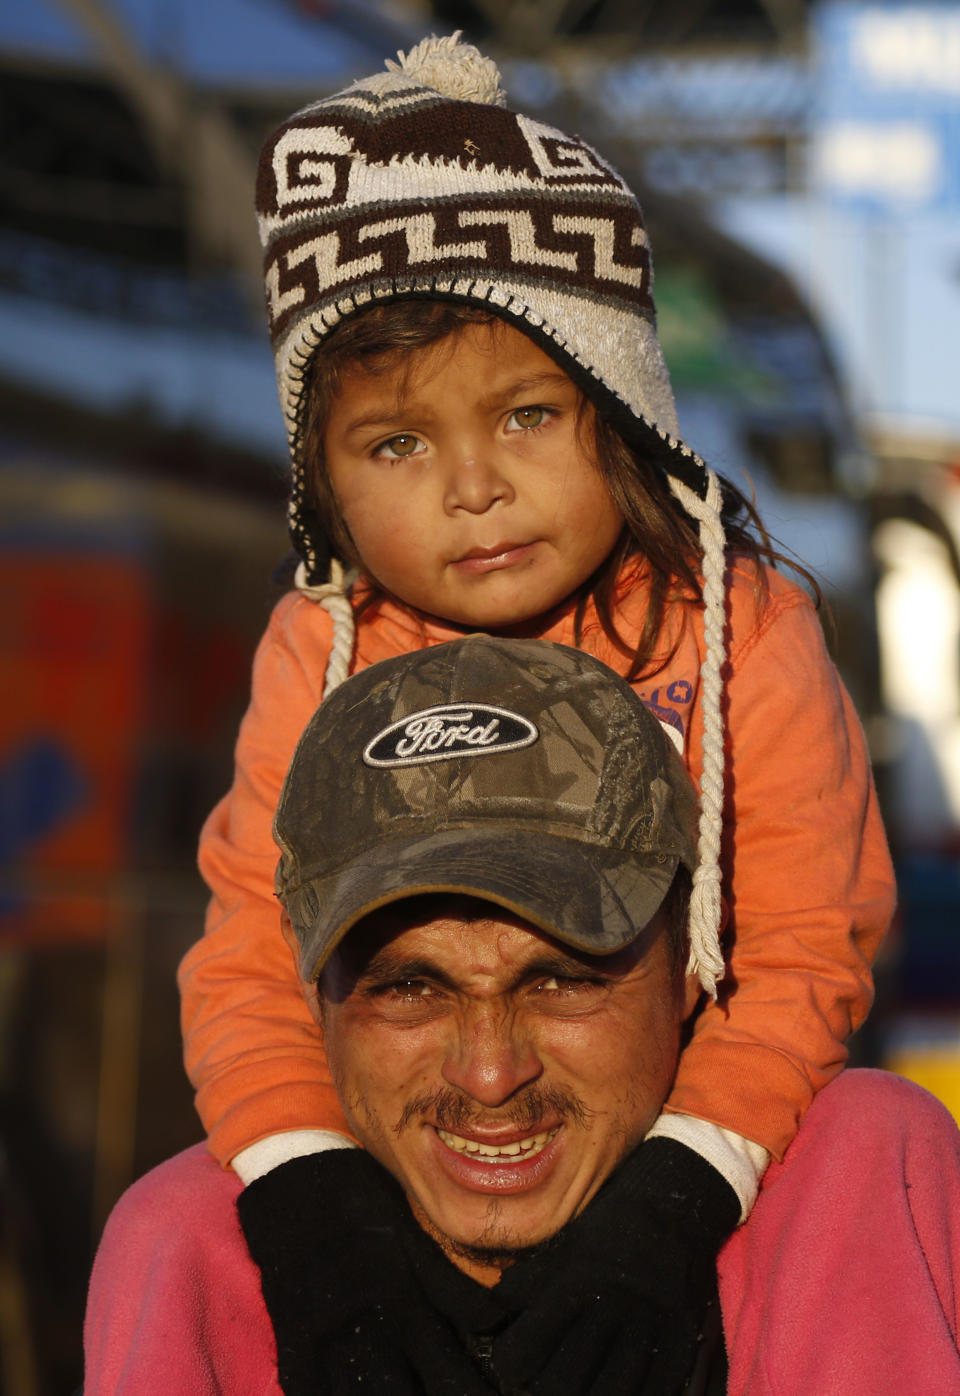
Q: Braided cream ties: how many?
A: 2